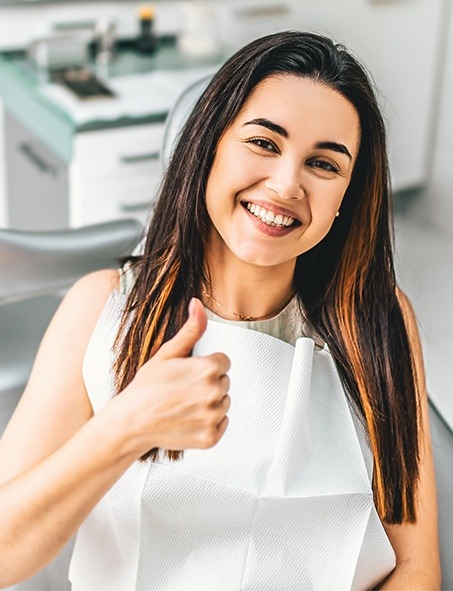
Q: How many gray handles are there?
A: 3